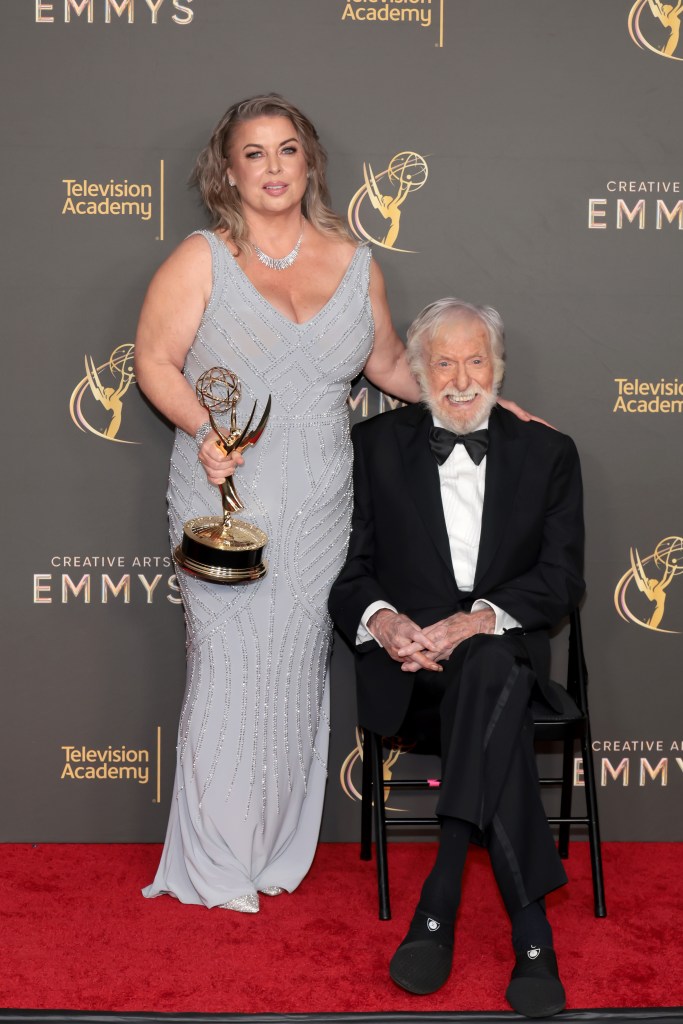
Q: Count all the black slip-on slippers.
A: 2